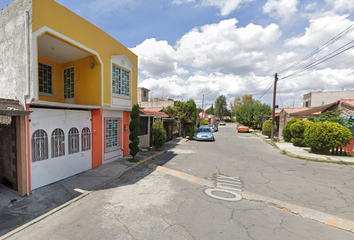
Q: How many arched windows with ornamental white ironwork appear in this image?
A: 4